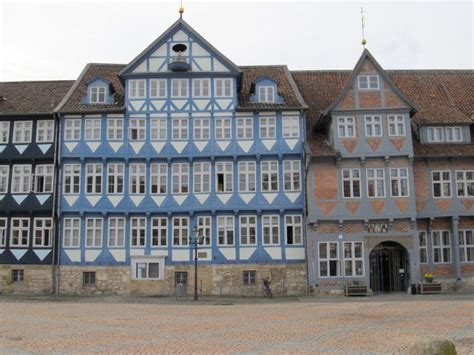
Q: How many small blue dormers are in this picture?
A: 2